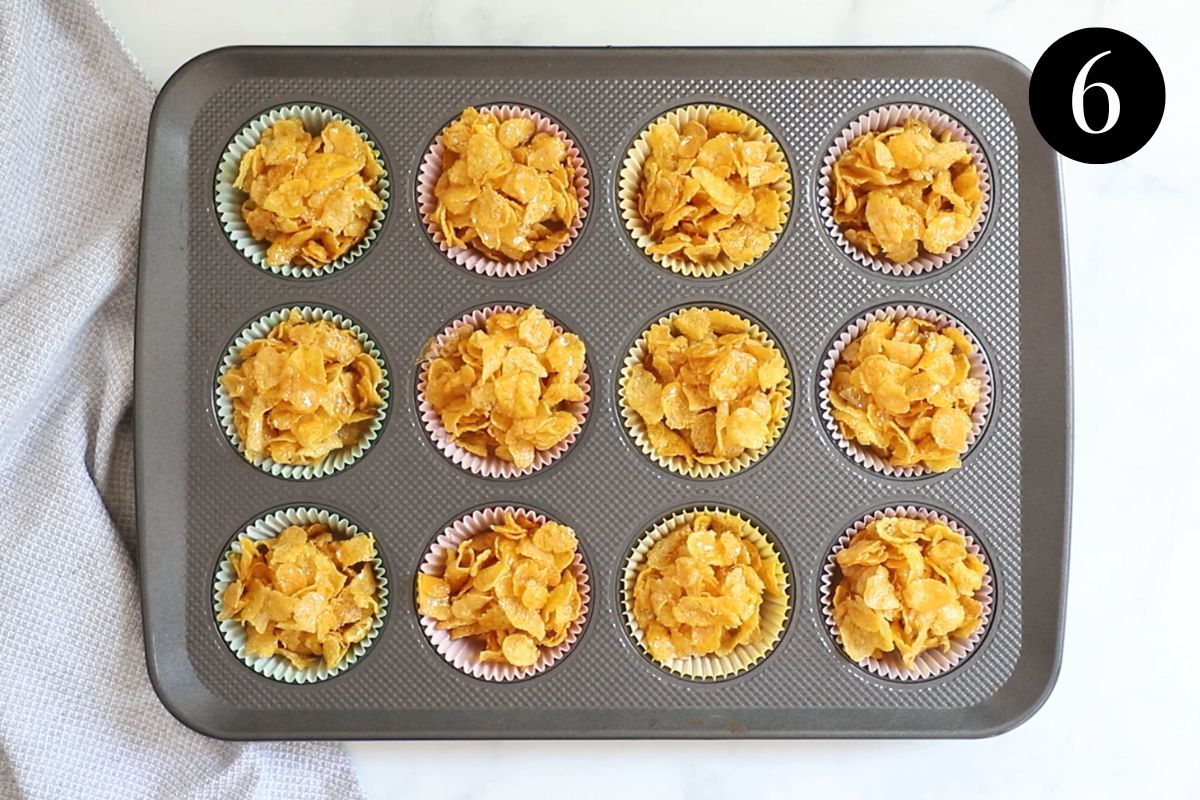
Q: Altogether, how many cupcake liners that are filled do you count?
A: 12